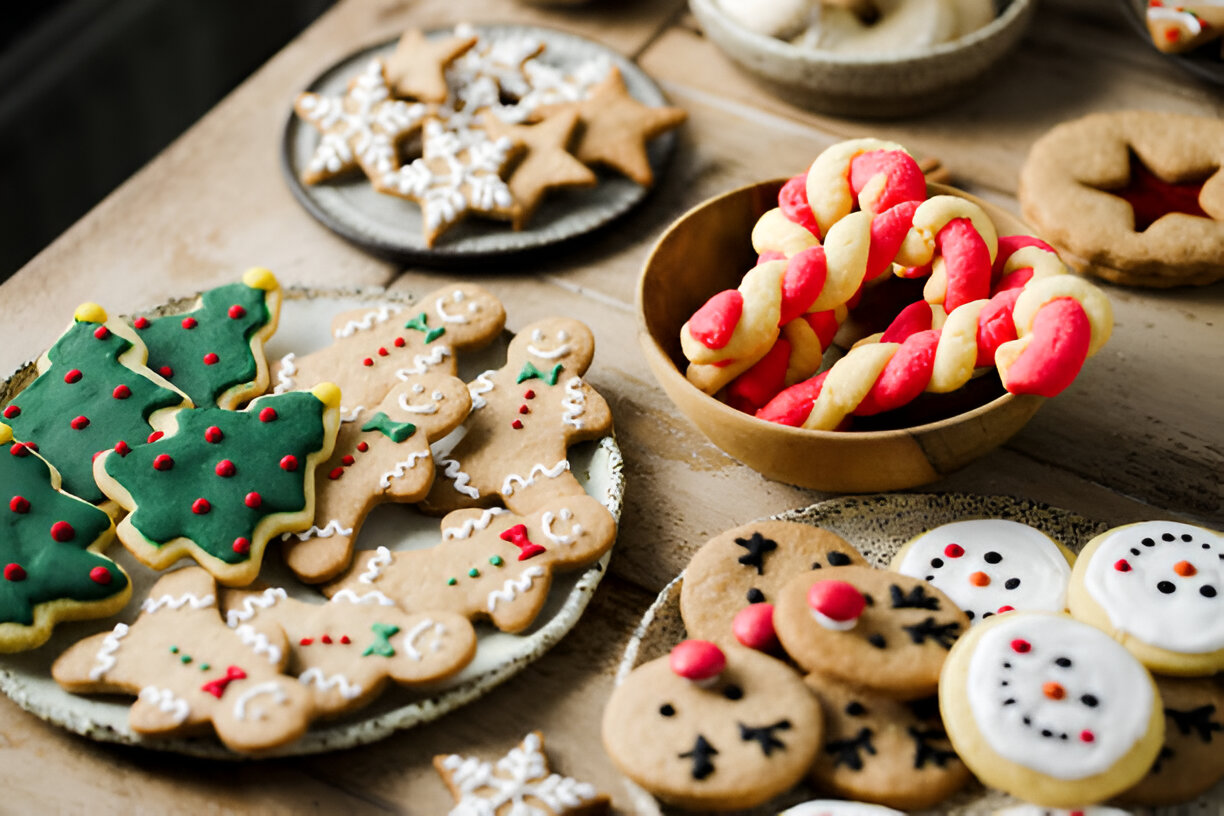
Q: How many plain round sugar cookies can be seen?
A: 0